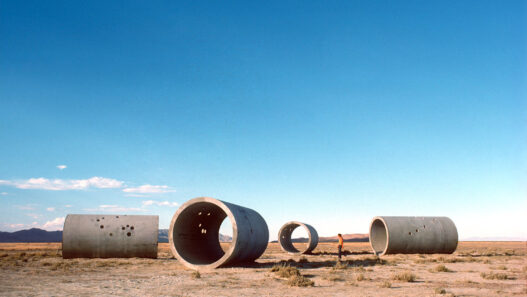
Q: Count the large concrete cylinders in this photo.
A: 4